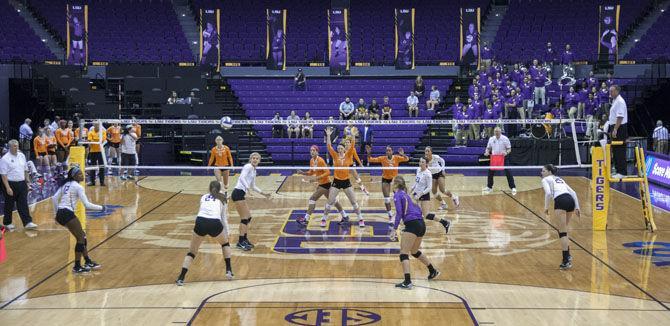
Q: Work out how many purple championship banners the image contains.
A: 7